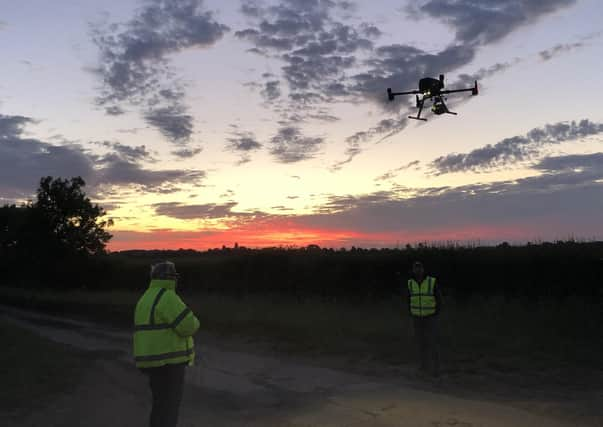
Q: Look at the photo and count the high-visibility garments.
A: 2